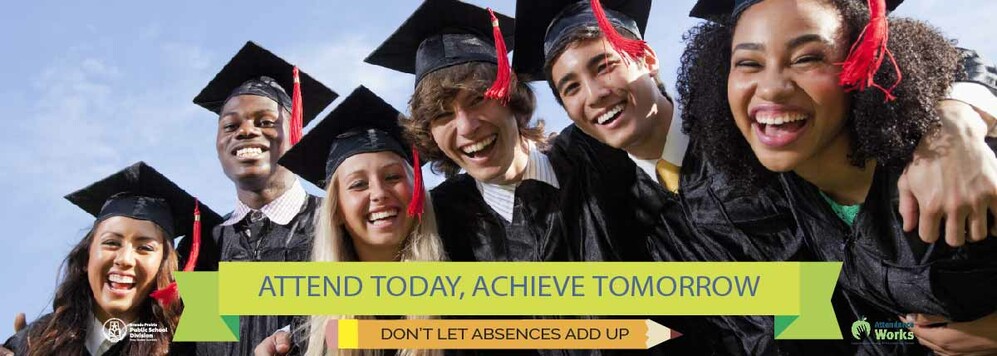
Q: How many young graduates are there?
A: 6